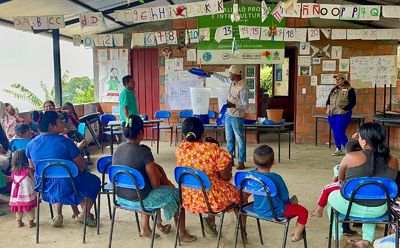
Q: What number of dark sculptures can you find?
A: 0